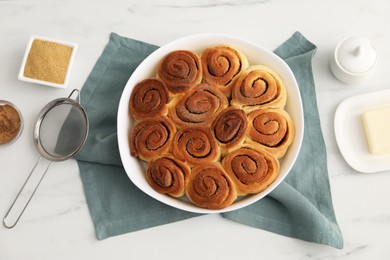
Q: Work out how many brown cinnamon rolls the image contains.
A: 12